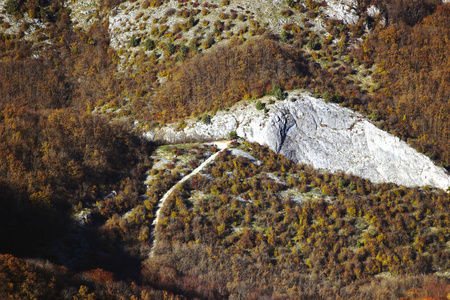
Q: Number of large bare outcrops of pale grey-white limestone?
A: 1